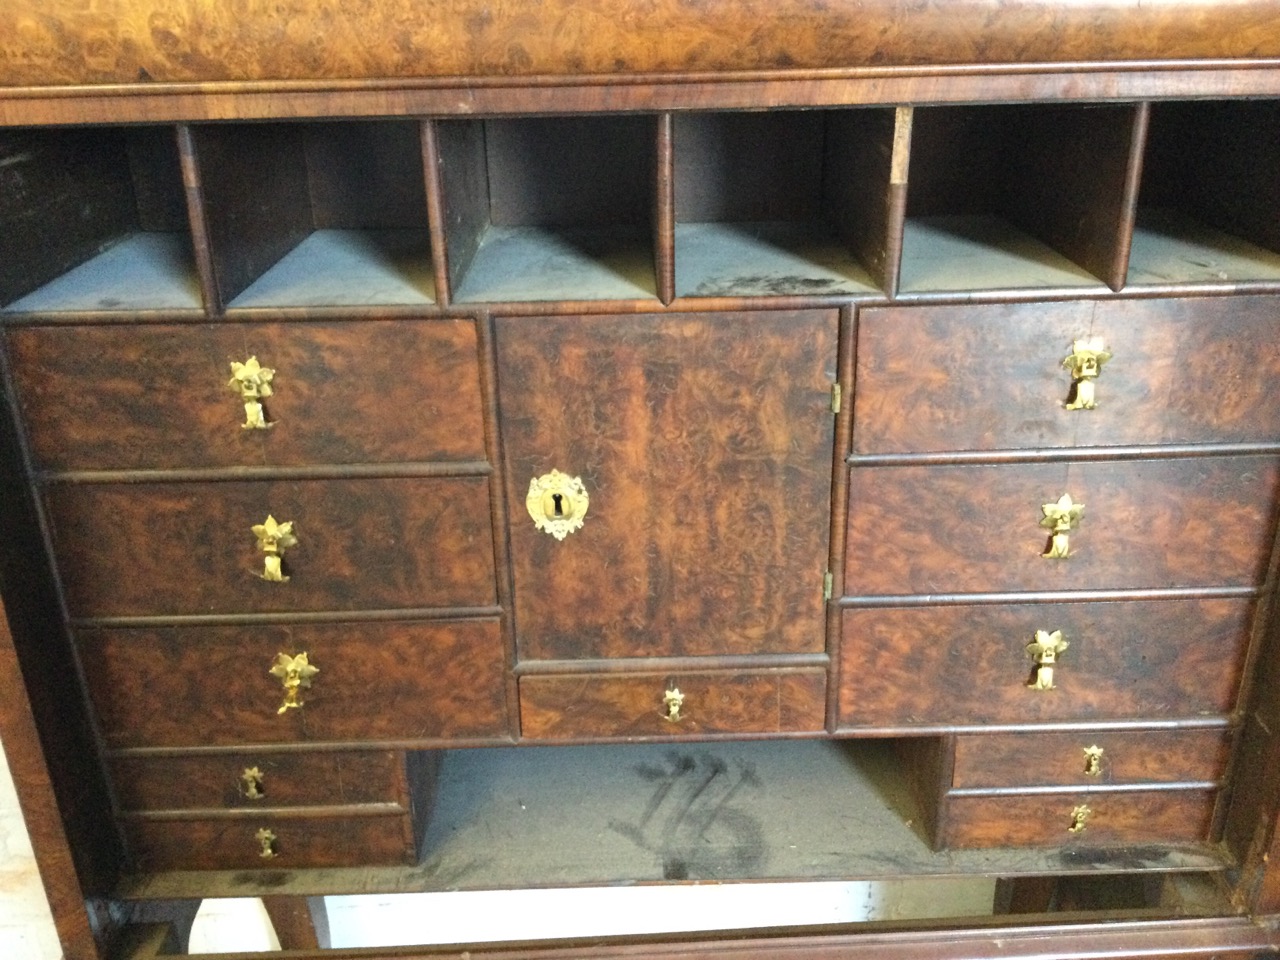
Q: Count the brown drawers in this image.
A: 11